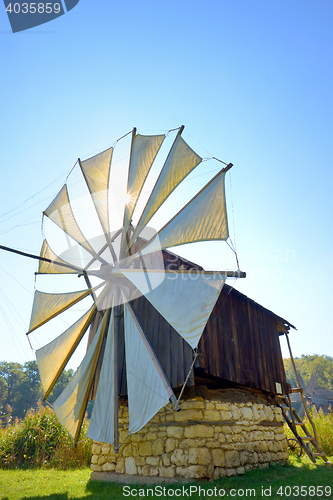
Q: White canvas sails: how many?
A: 12